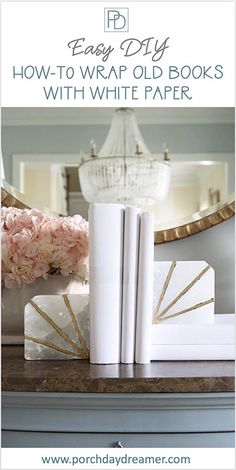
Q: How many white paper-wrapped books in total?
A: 5